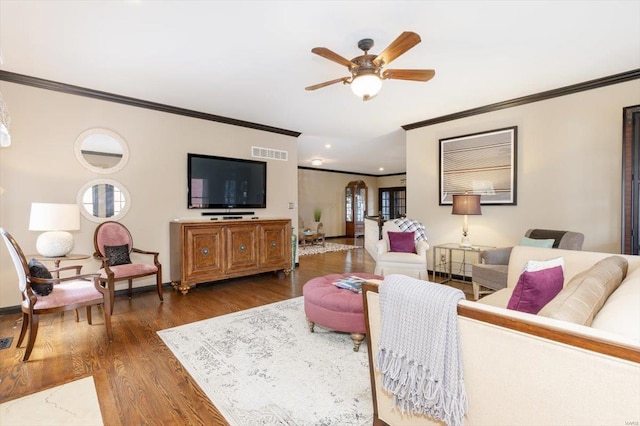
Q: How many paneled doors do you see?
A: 3